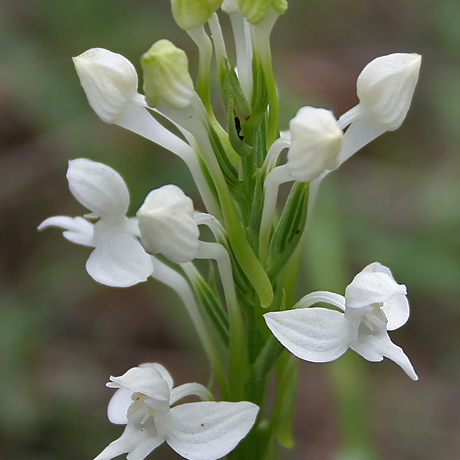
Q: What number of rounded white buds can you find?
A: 4